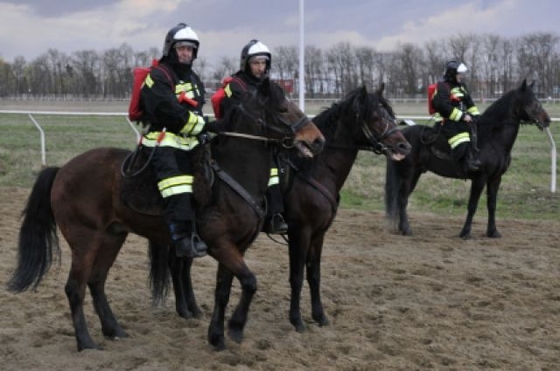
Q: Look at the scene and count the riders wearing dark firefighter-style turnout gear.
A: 3